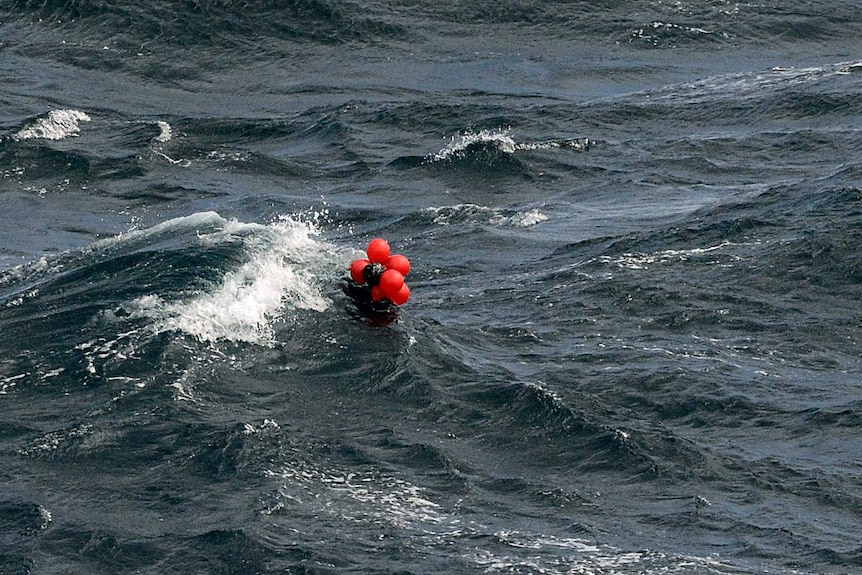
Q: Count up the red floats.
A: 6